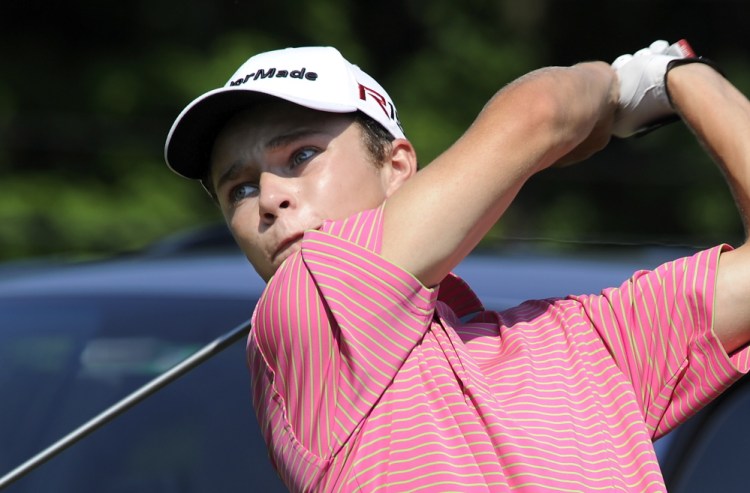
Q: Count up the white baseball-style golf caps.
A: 1